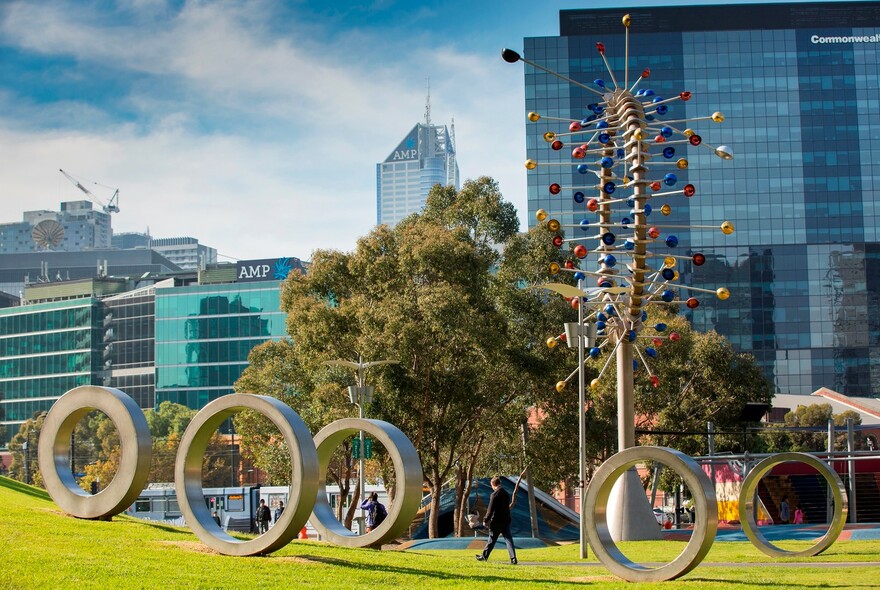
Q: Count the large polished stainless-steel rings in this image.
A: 5